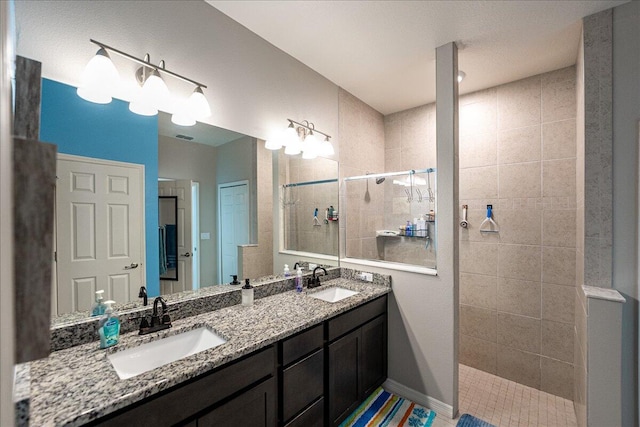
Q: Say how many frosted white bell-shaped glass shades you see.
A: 6